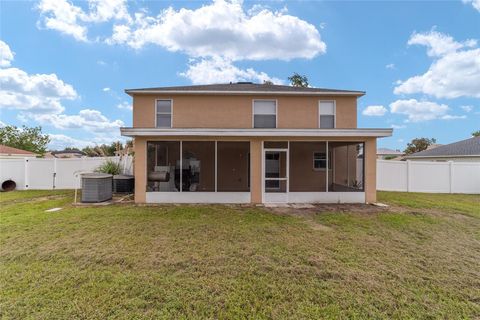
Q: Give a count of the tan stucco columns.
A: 3